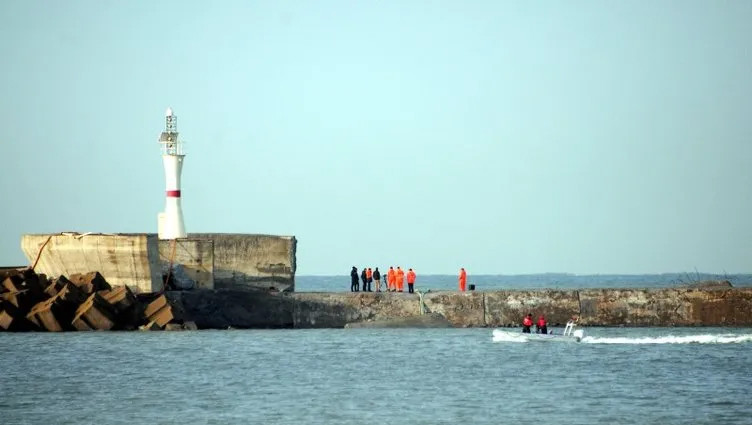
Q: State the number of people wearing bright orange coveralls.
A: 3